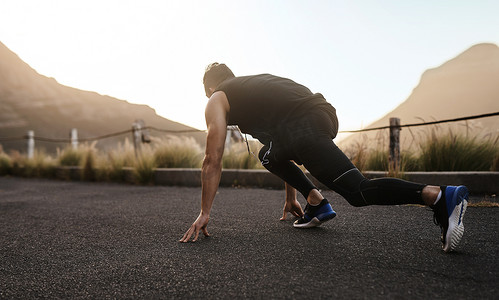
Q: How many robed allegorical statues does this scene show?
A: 0